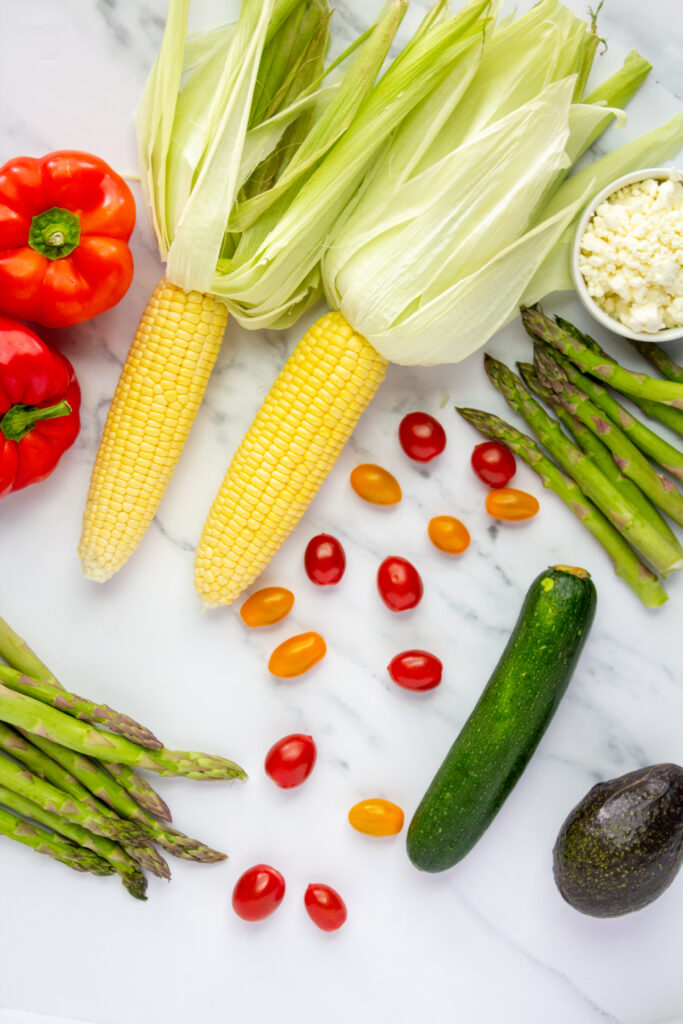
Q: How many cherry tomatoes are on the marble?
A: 14